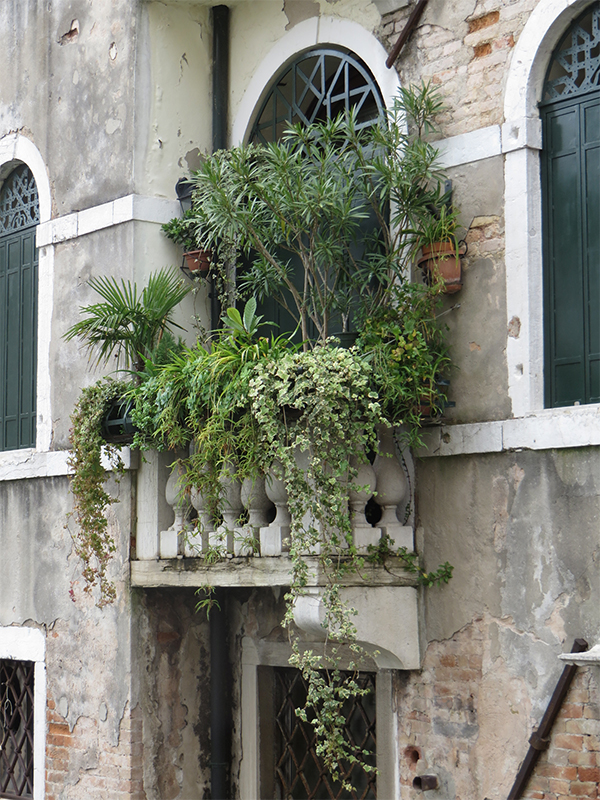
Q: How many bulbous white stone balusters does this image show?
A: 7